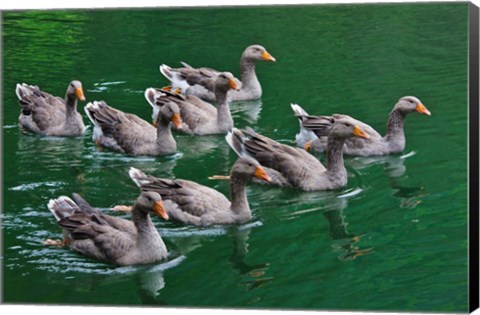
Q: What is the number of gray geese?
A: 8